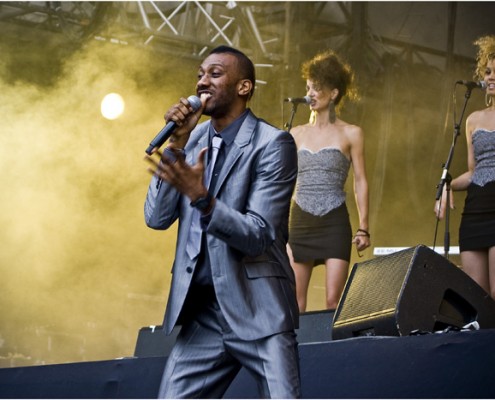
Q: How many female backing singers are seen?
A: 2